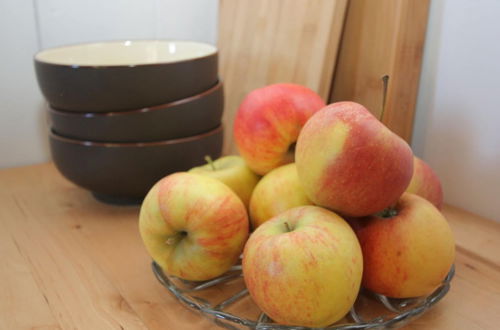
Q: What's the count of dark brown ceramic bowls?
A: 3